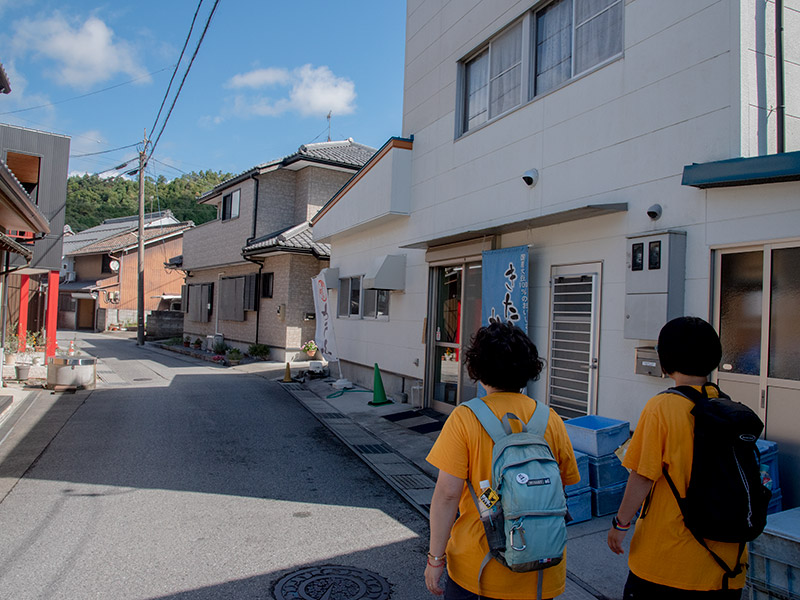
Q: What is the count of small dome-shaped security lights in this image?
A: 2